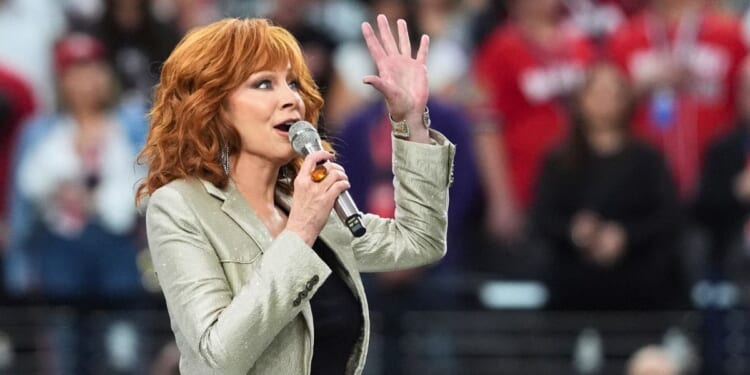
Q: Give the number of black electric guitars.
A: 0